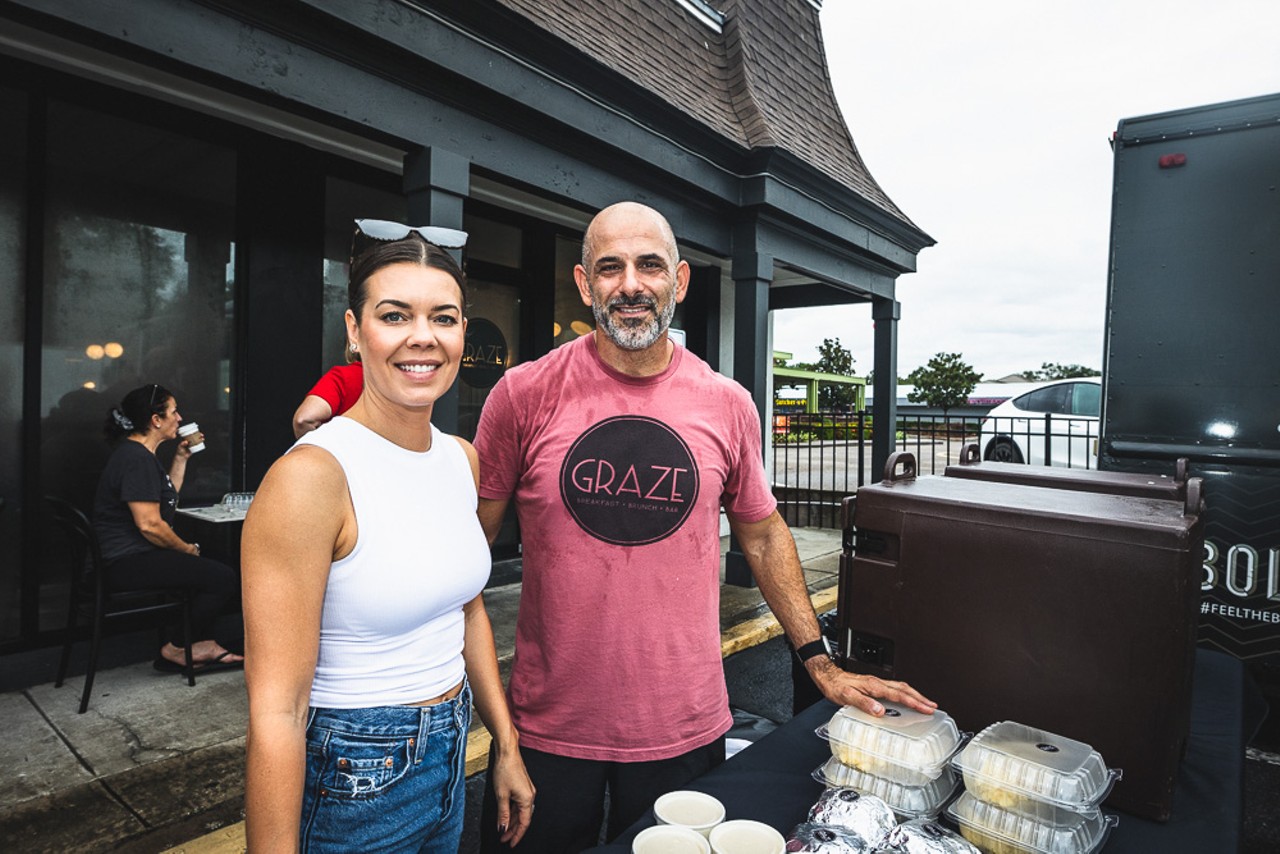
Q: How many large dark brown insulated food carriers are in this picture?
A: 2